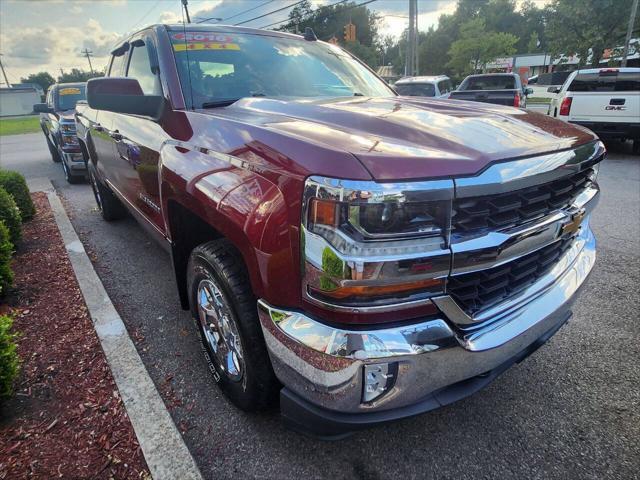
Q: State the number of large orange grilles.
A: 0